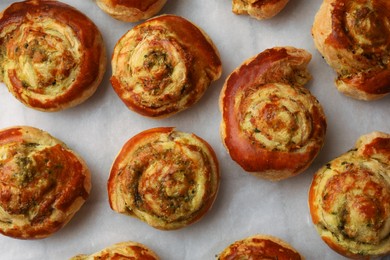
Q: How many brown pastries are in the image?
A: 11